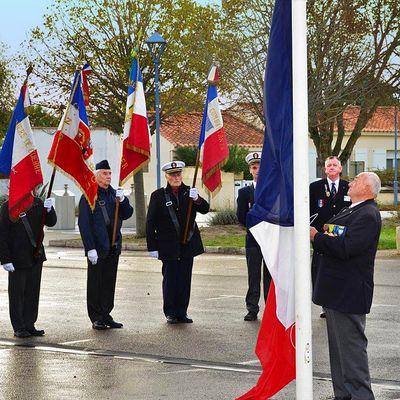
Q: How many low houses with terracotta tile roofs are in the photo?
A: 2